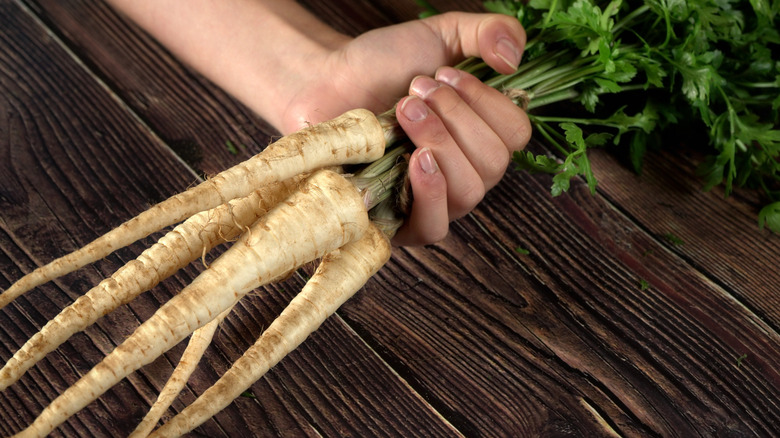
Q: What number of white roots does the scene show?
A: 5